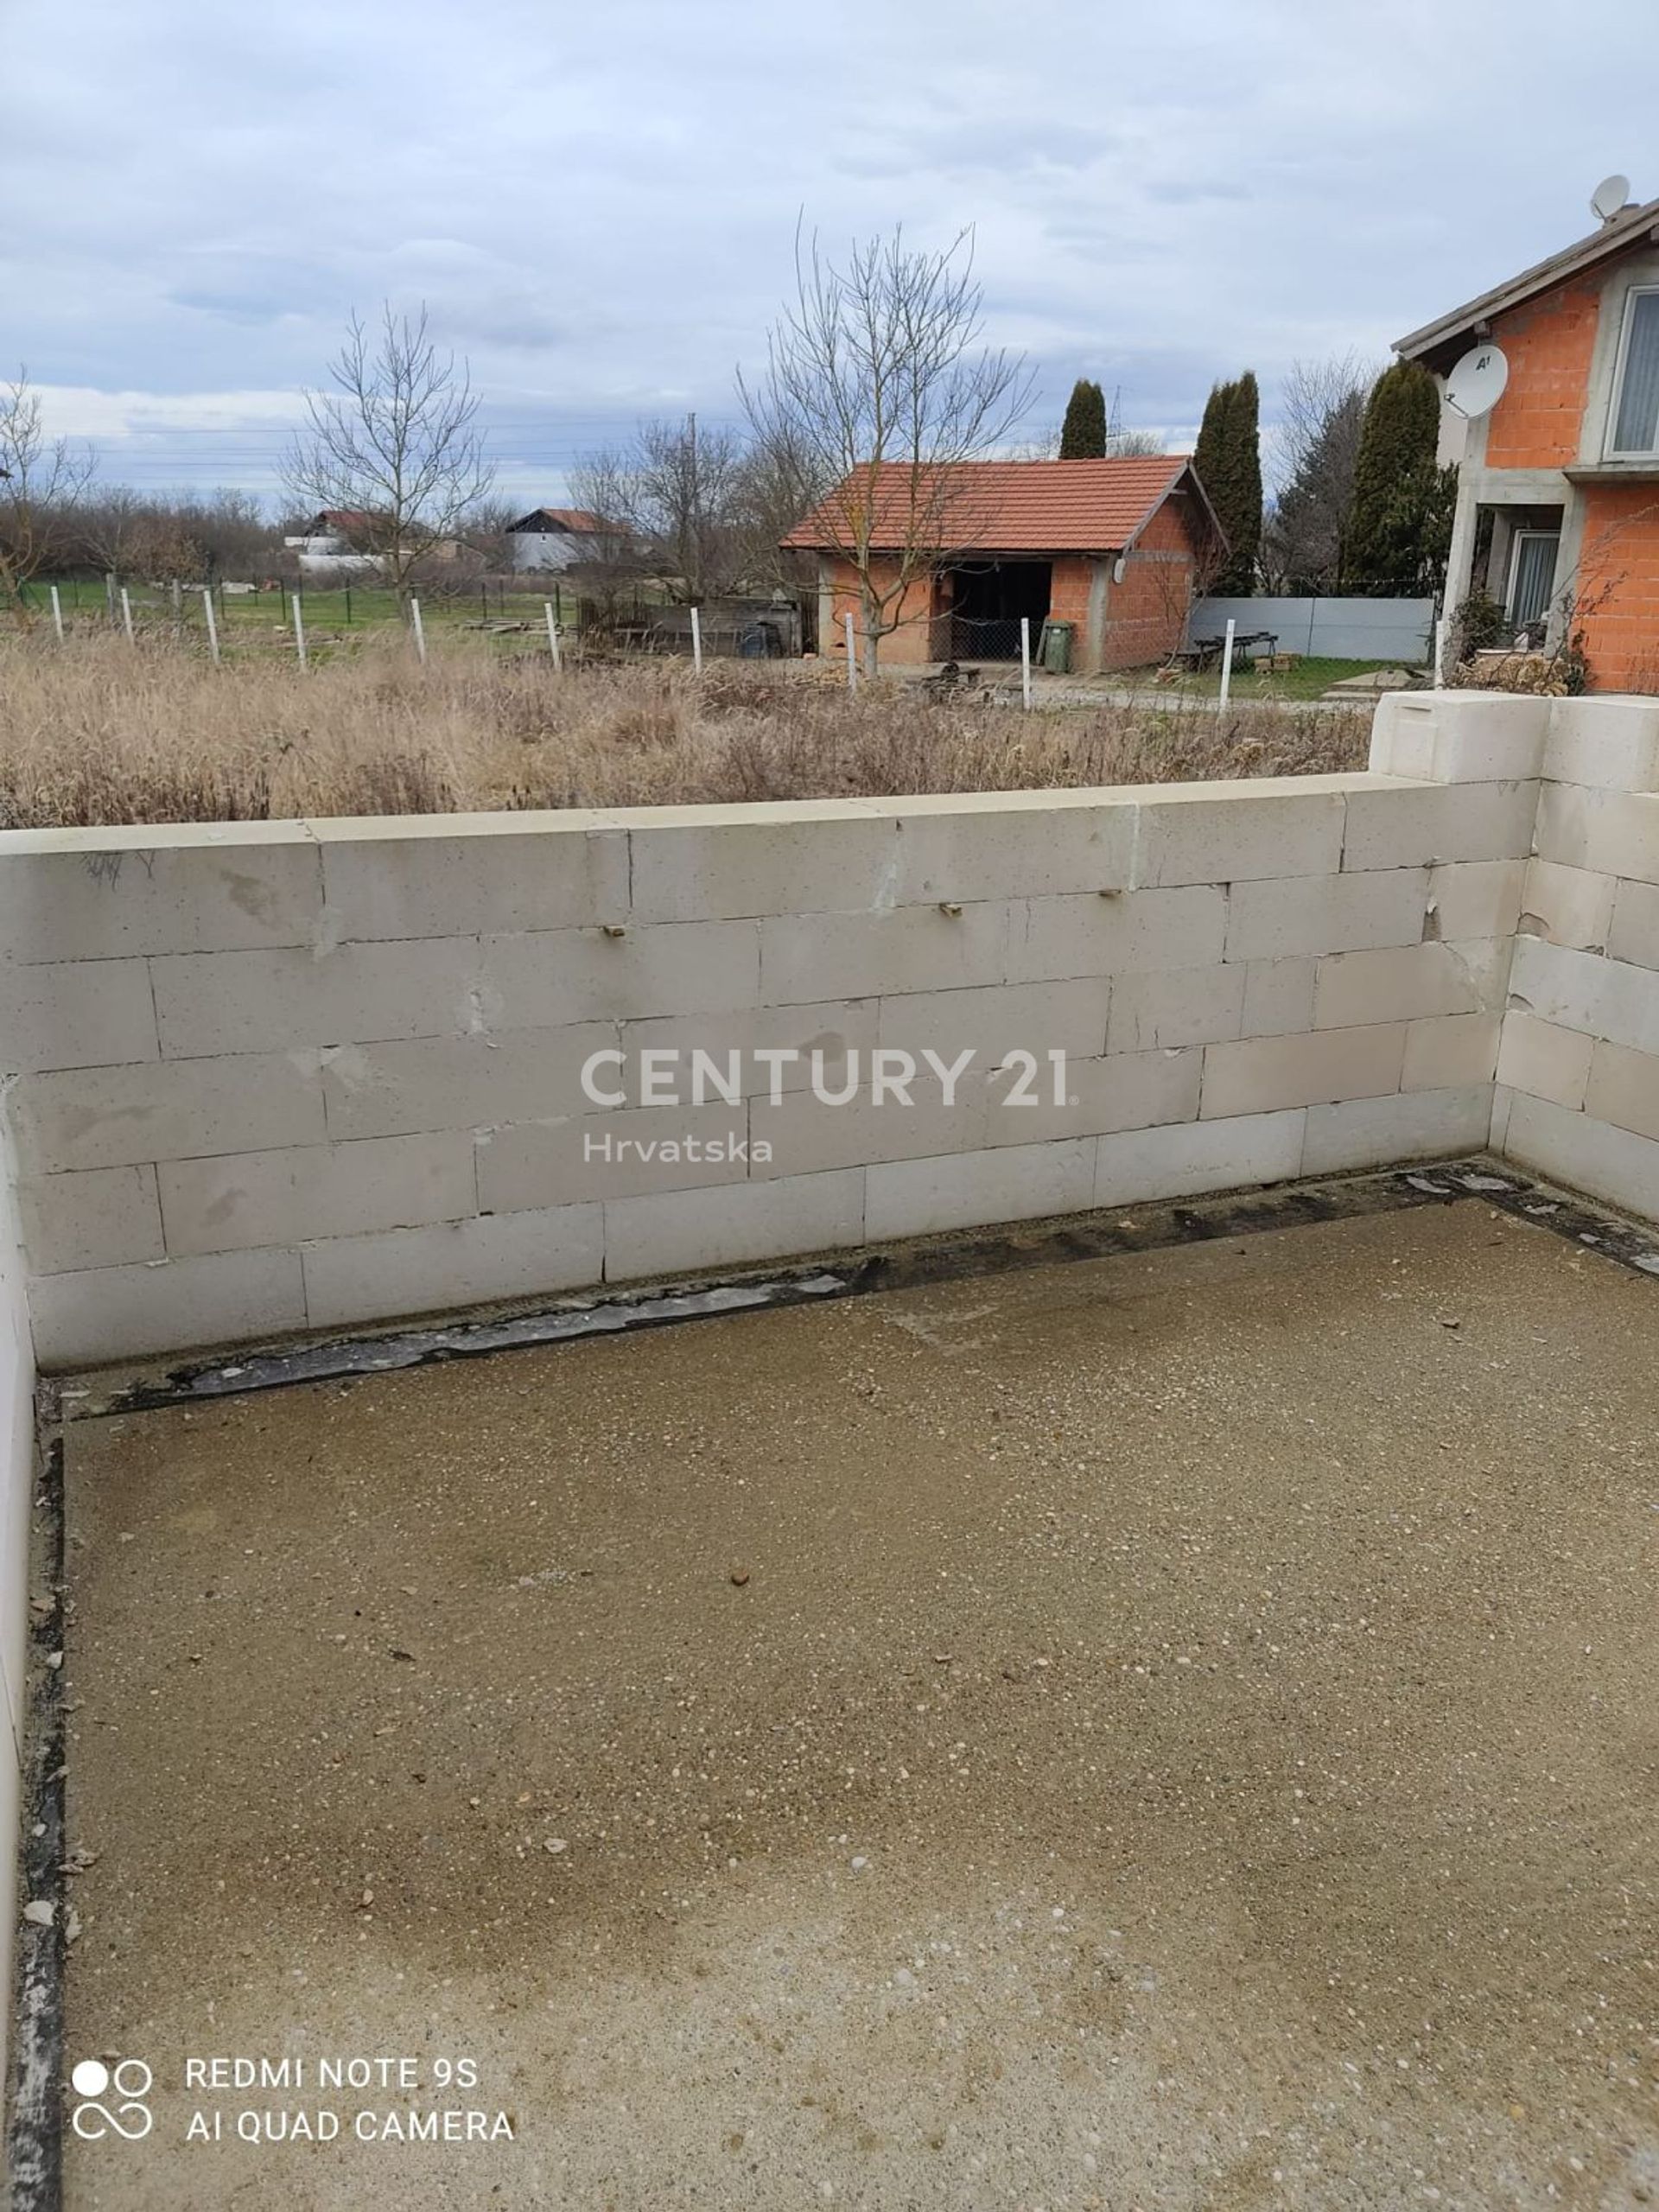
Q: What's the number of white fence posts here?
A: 11